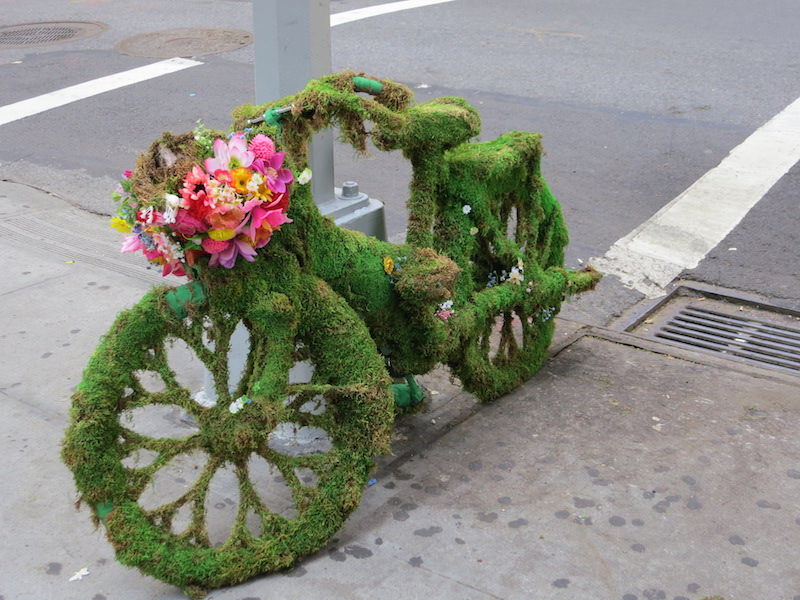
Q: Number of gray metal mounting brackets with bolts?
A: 1